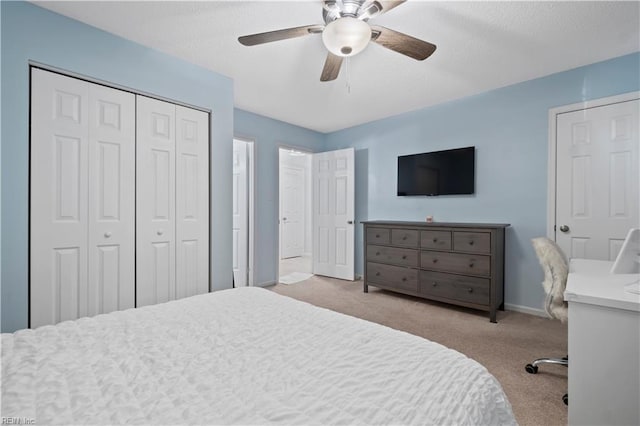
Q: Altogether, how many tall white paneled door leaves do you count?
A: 8